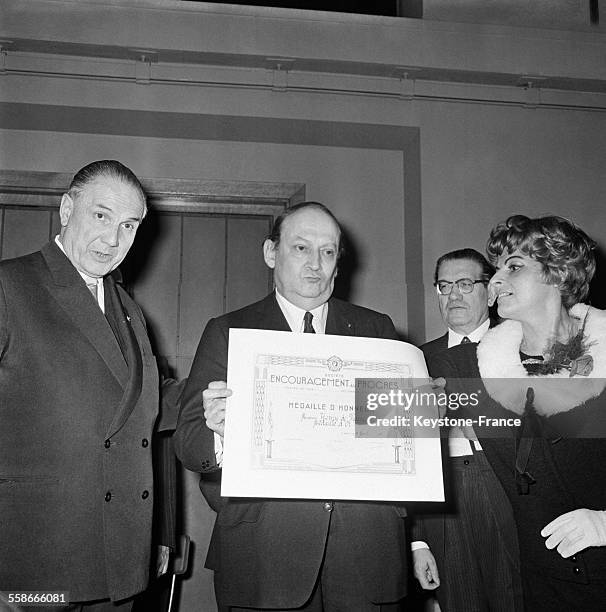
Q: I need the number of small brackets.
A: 5